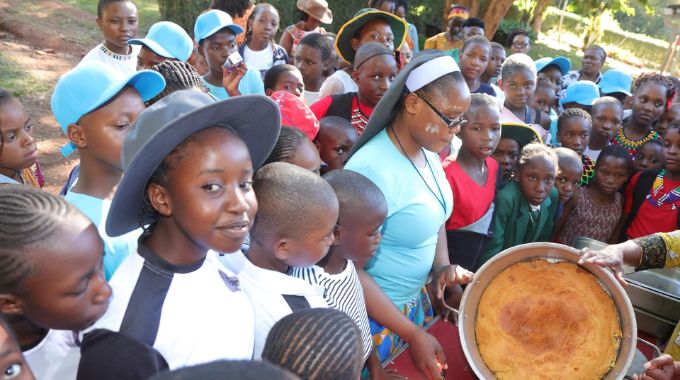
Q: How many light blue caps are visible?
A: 6